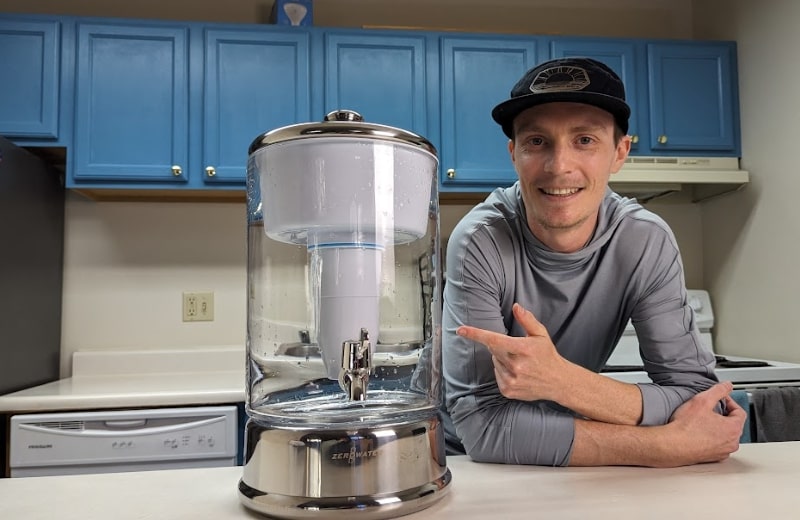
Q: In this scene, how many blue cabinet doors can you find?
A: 7